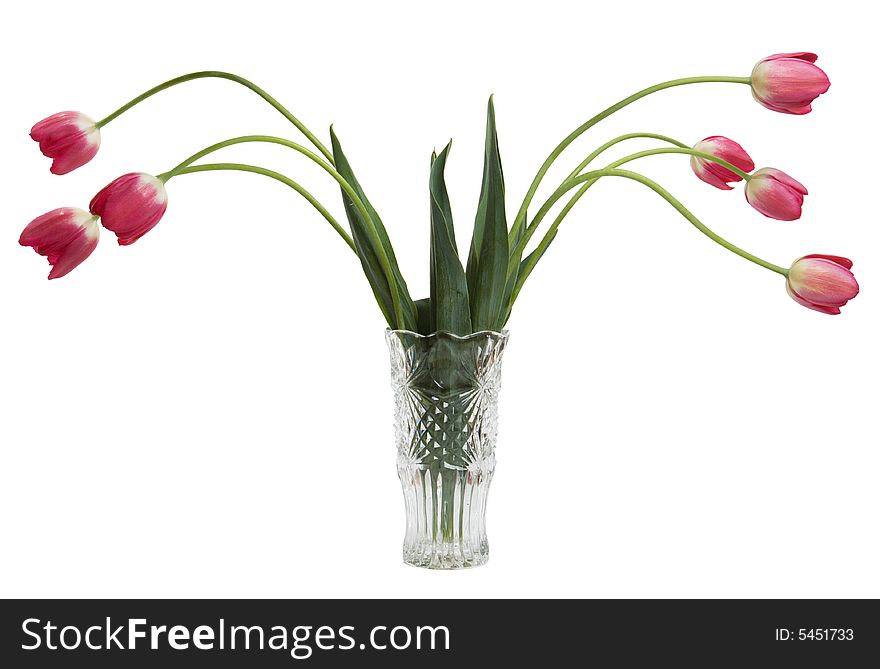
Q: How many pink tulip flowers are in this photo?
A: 7